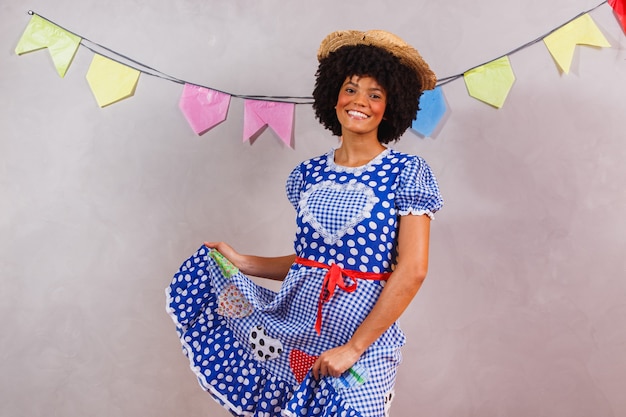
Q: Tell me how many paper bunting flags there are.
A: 8